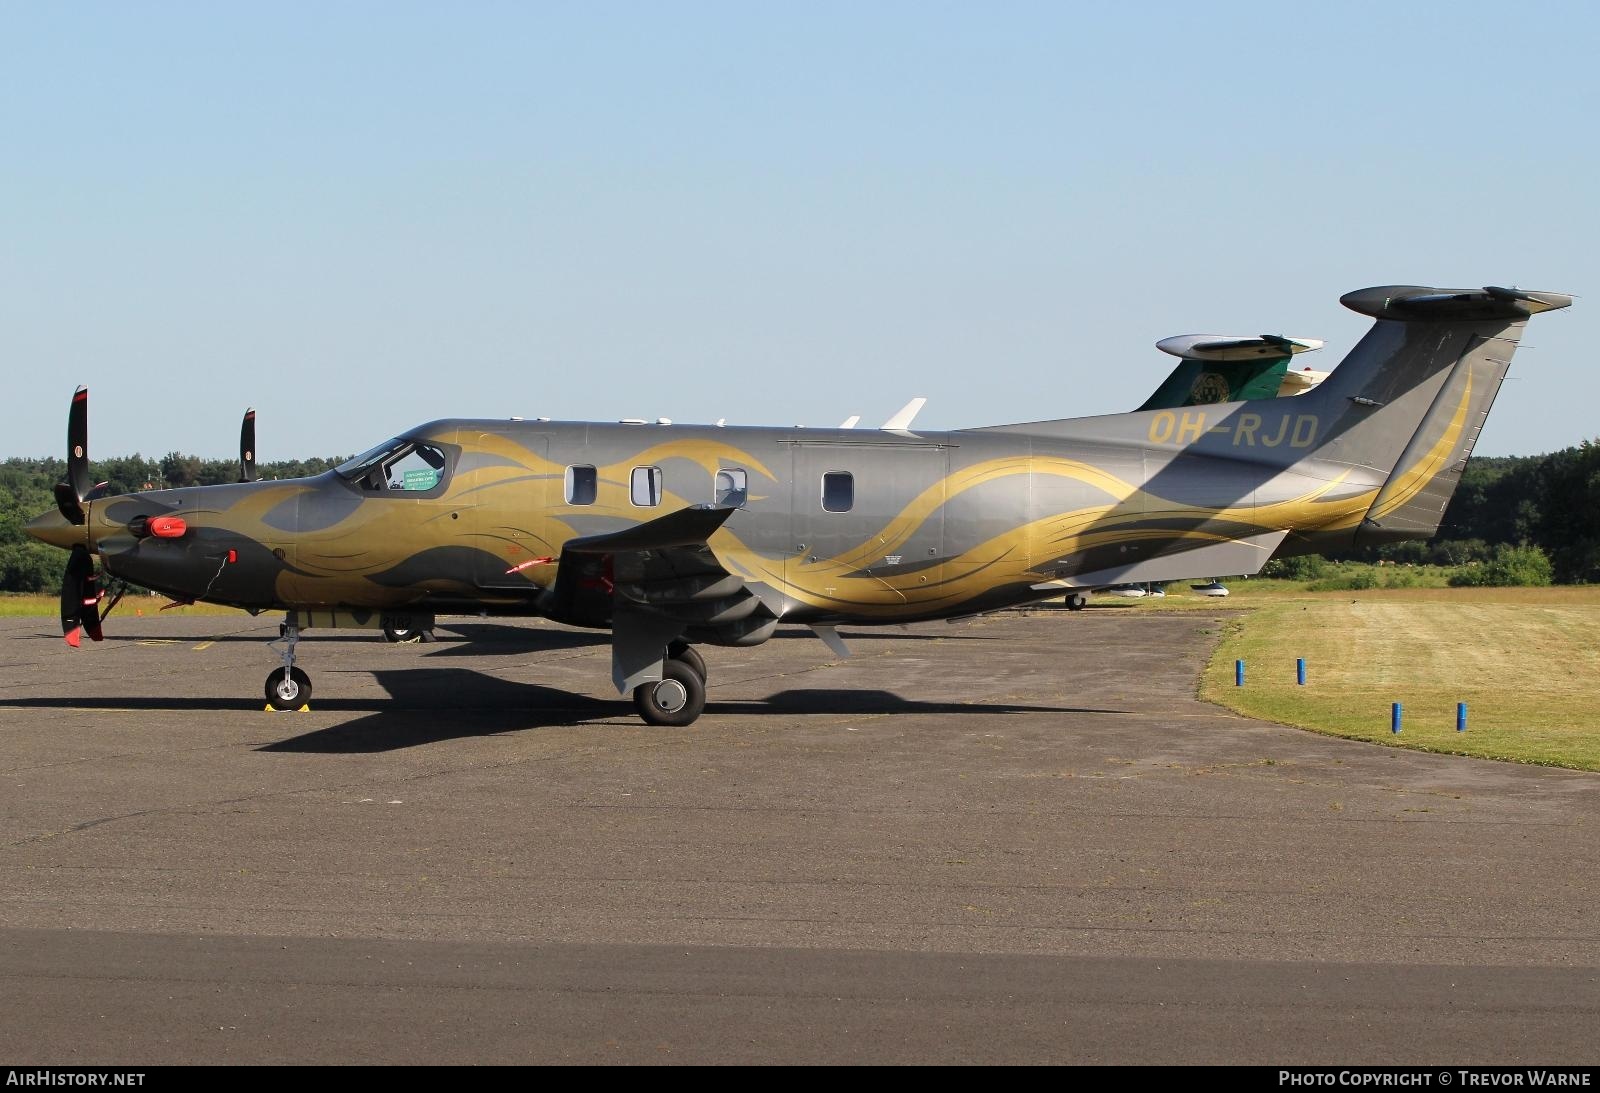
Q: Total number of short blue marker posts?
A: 4